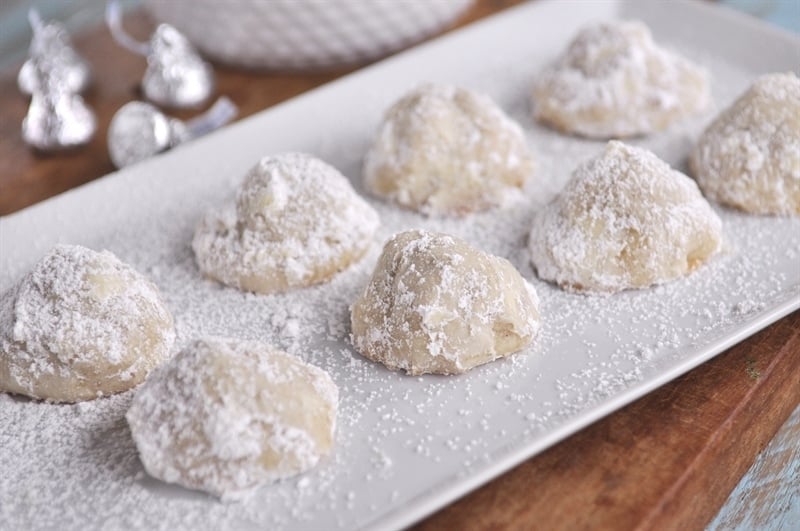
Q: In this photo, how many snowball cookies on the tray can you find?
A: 8